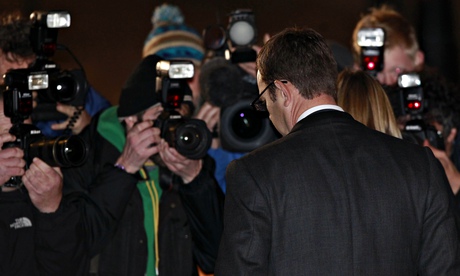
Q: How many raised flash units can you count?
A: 5